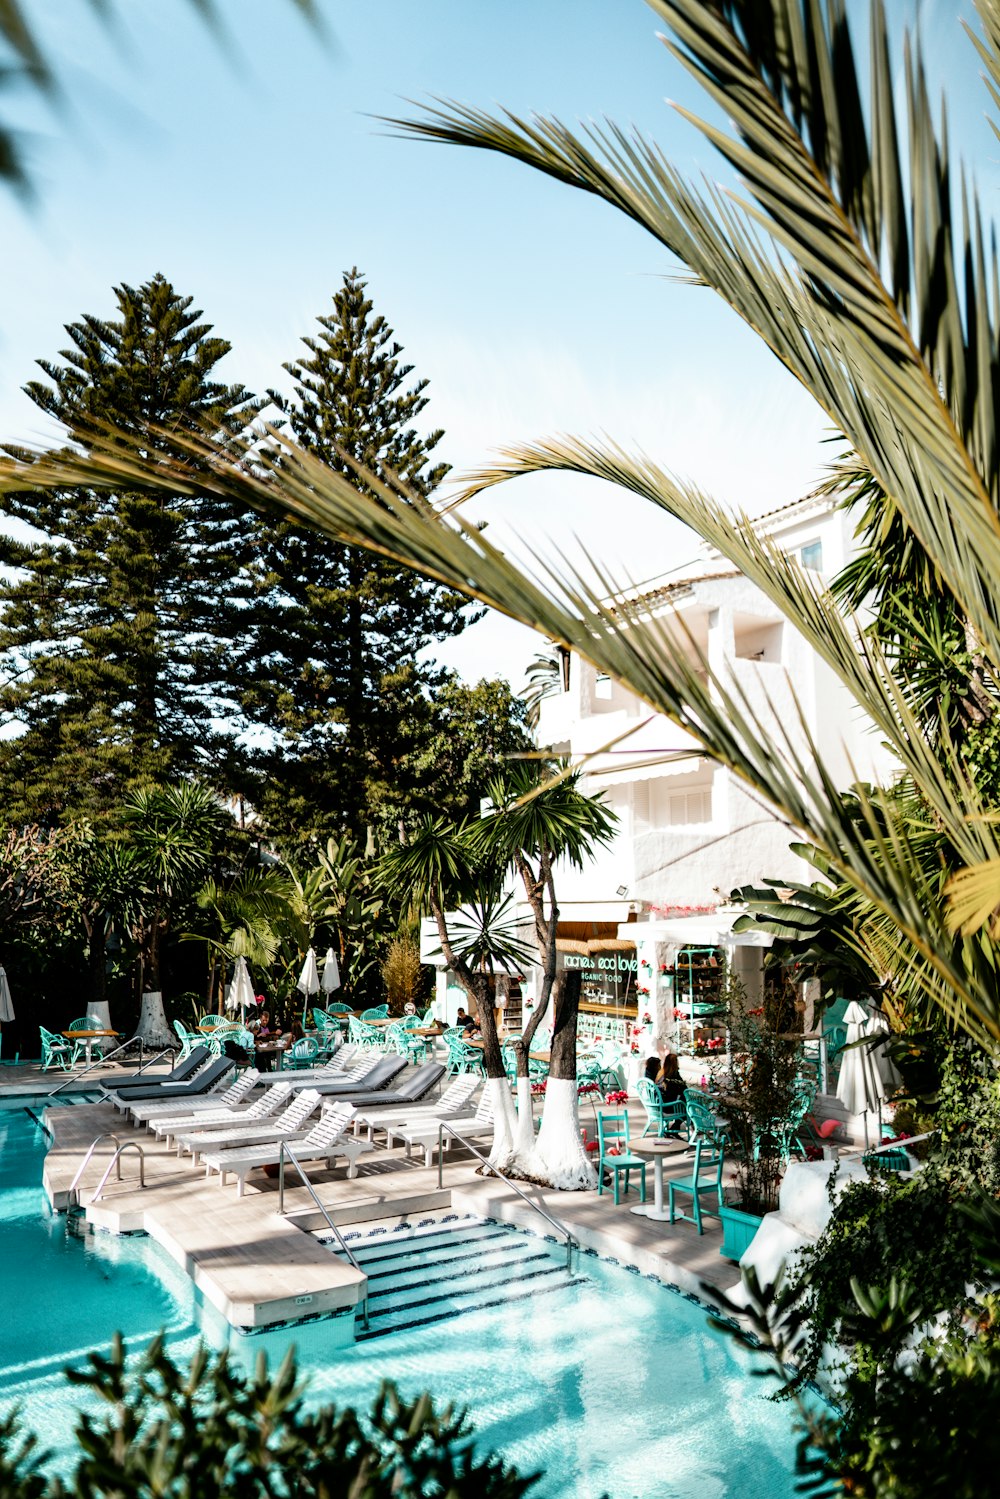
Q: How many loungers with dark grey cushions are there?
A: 4